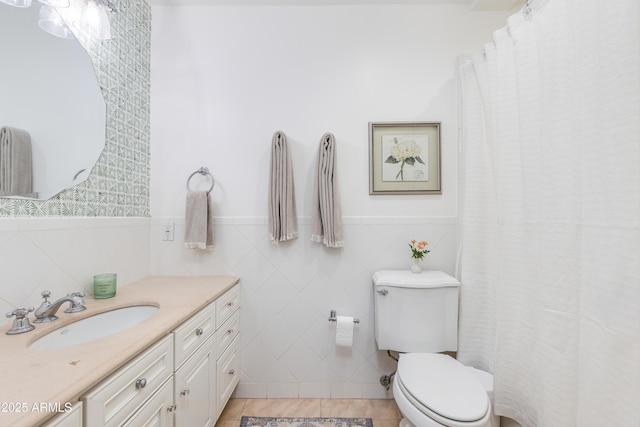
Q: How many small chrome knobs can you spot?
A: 7